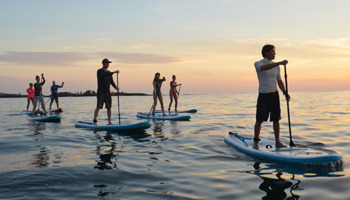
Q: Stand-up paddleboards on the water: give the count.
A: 7